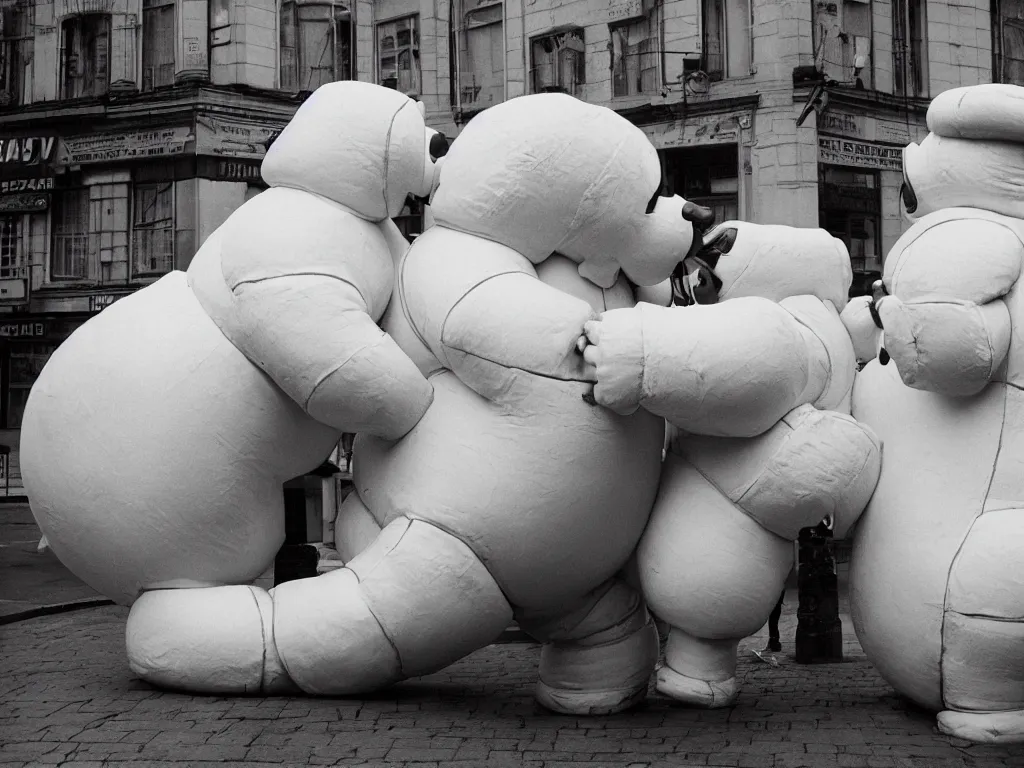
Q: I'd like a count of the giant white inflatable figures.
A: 4